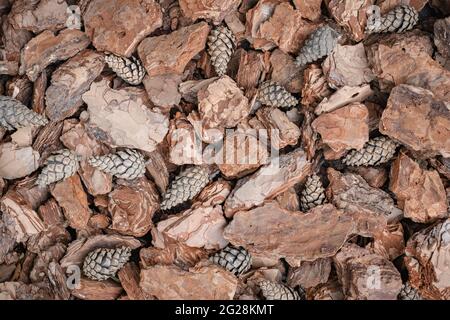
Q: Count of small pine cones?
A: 15